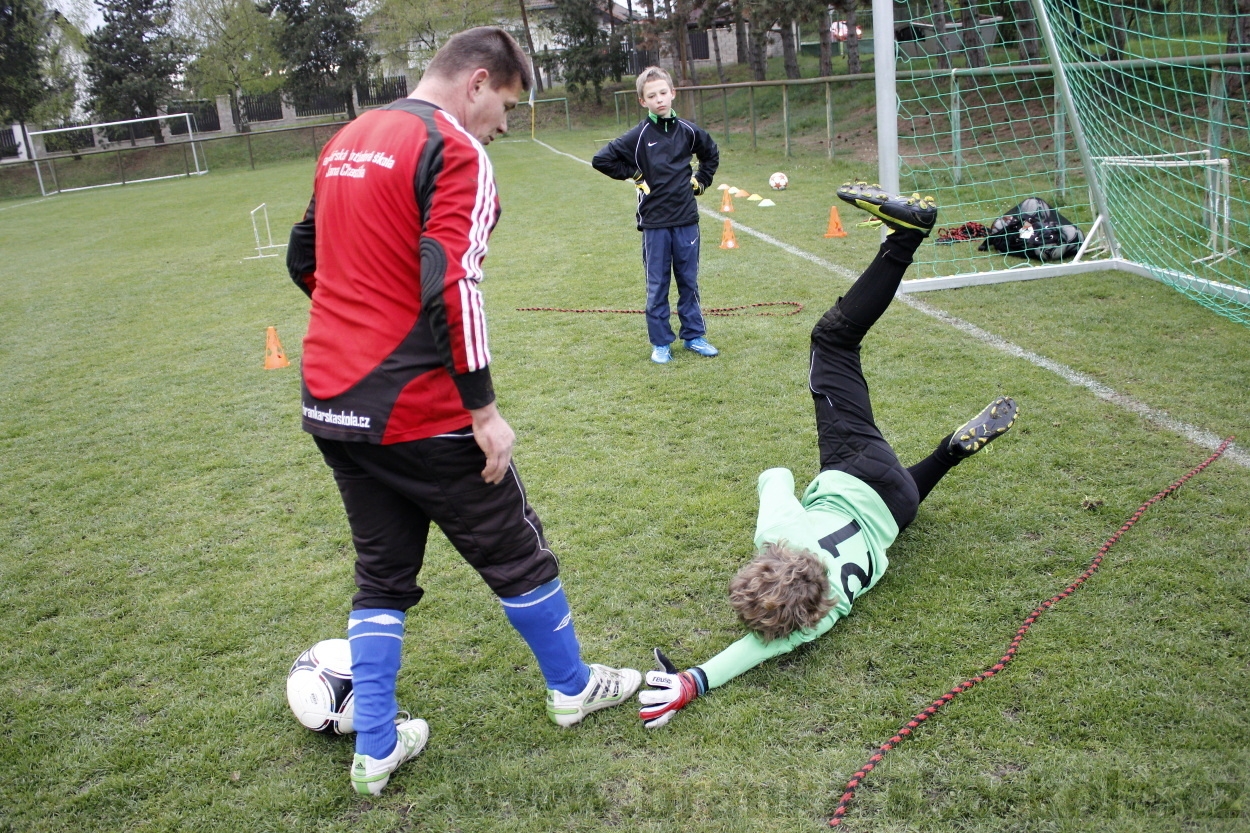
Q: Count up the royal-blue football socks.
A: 2